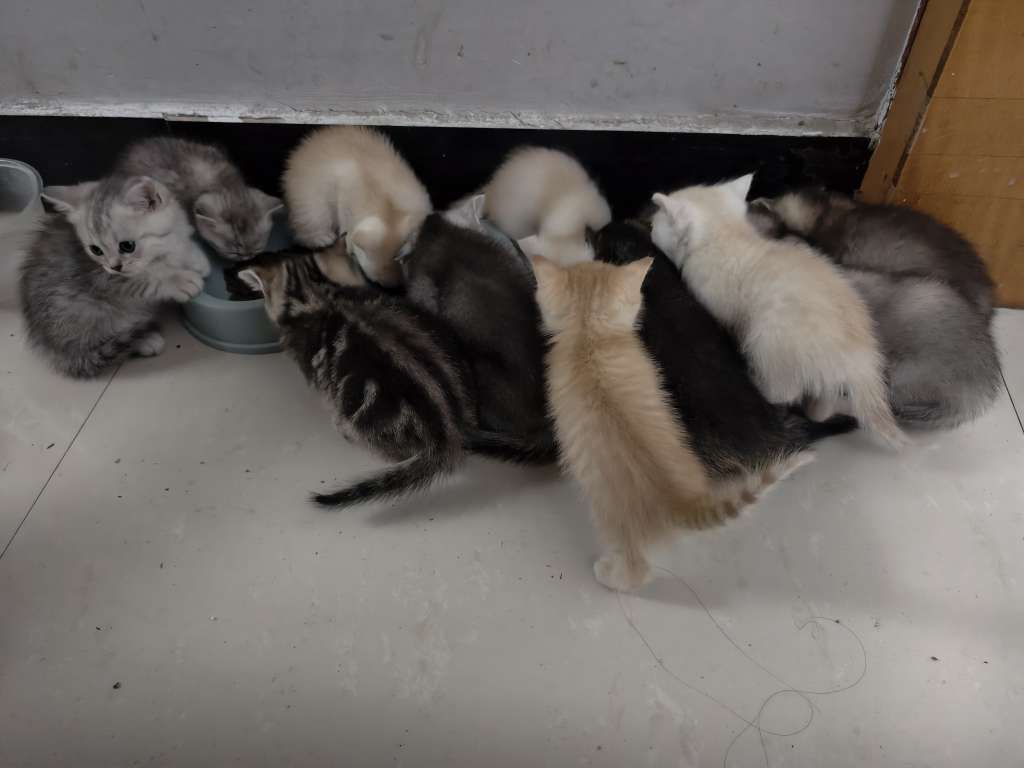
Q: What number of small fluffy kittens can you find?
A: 11